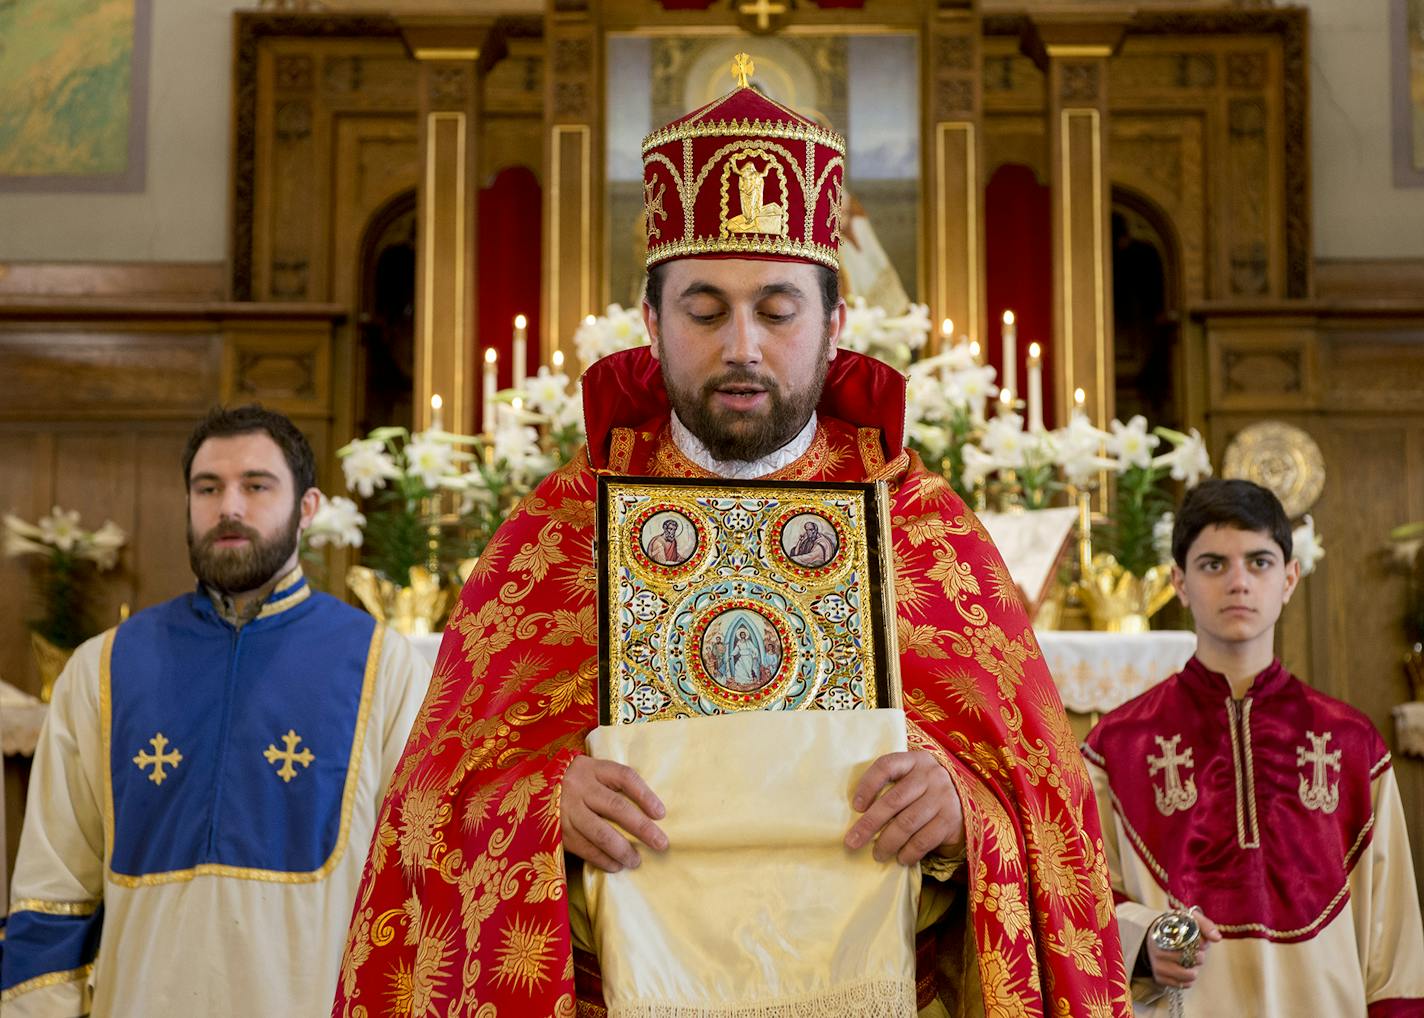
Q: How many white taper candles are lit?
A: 12